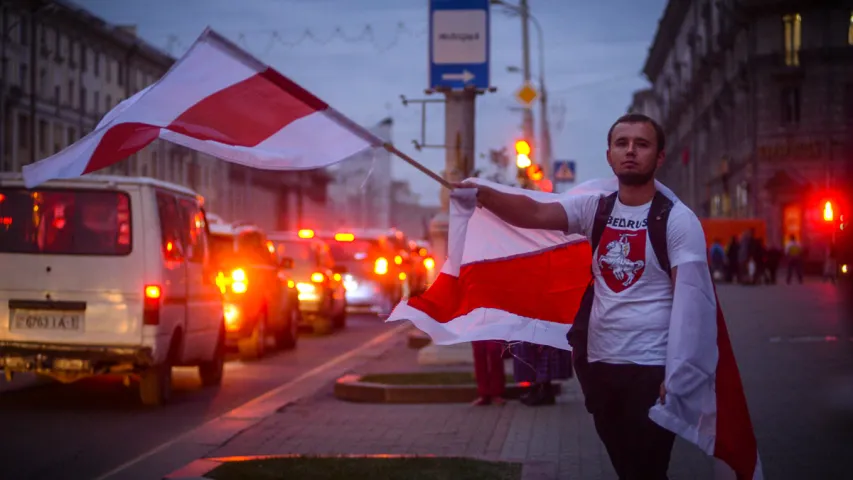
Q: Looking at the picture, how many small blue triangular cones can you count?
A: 0